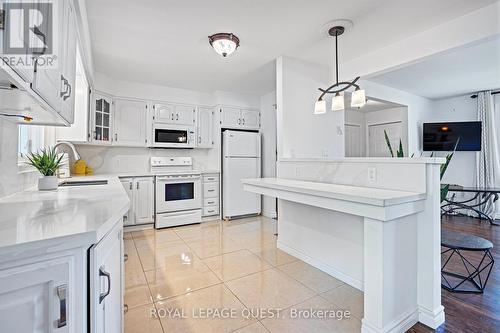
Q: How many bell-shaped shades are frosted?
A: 3